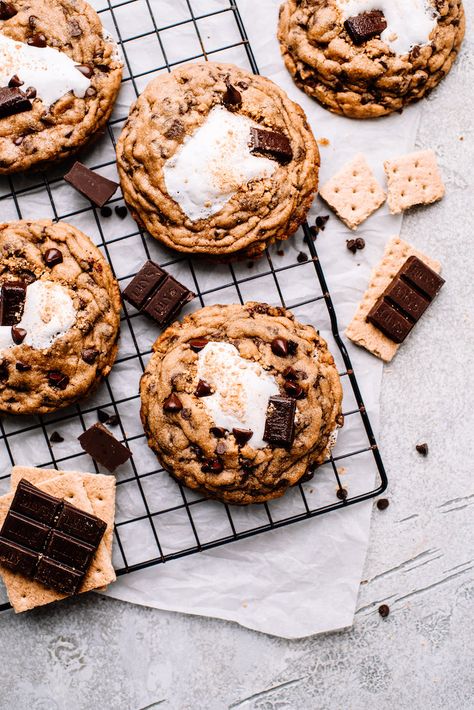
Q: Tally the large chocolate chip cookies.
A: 5